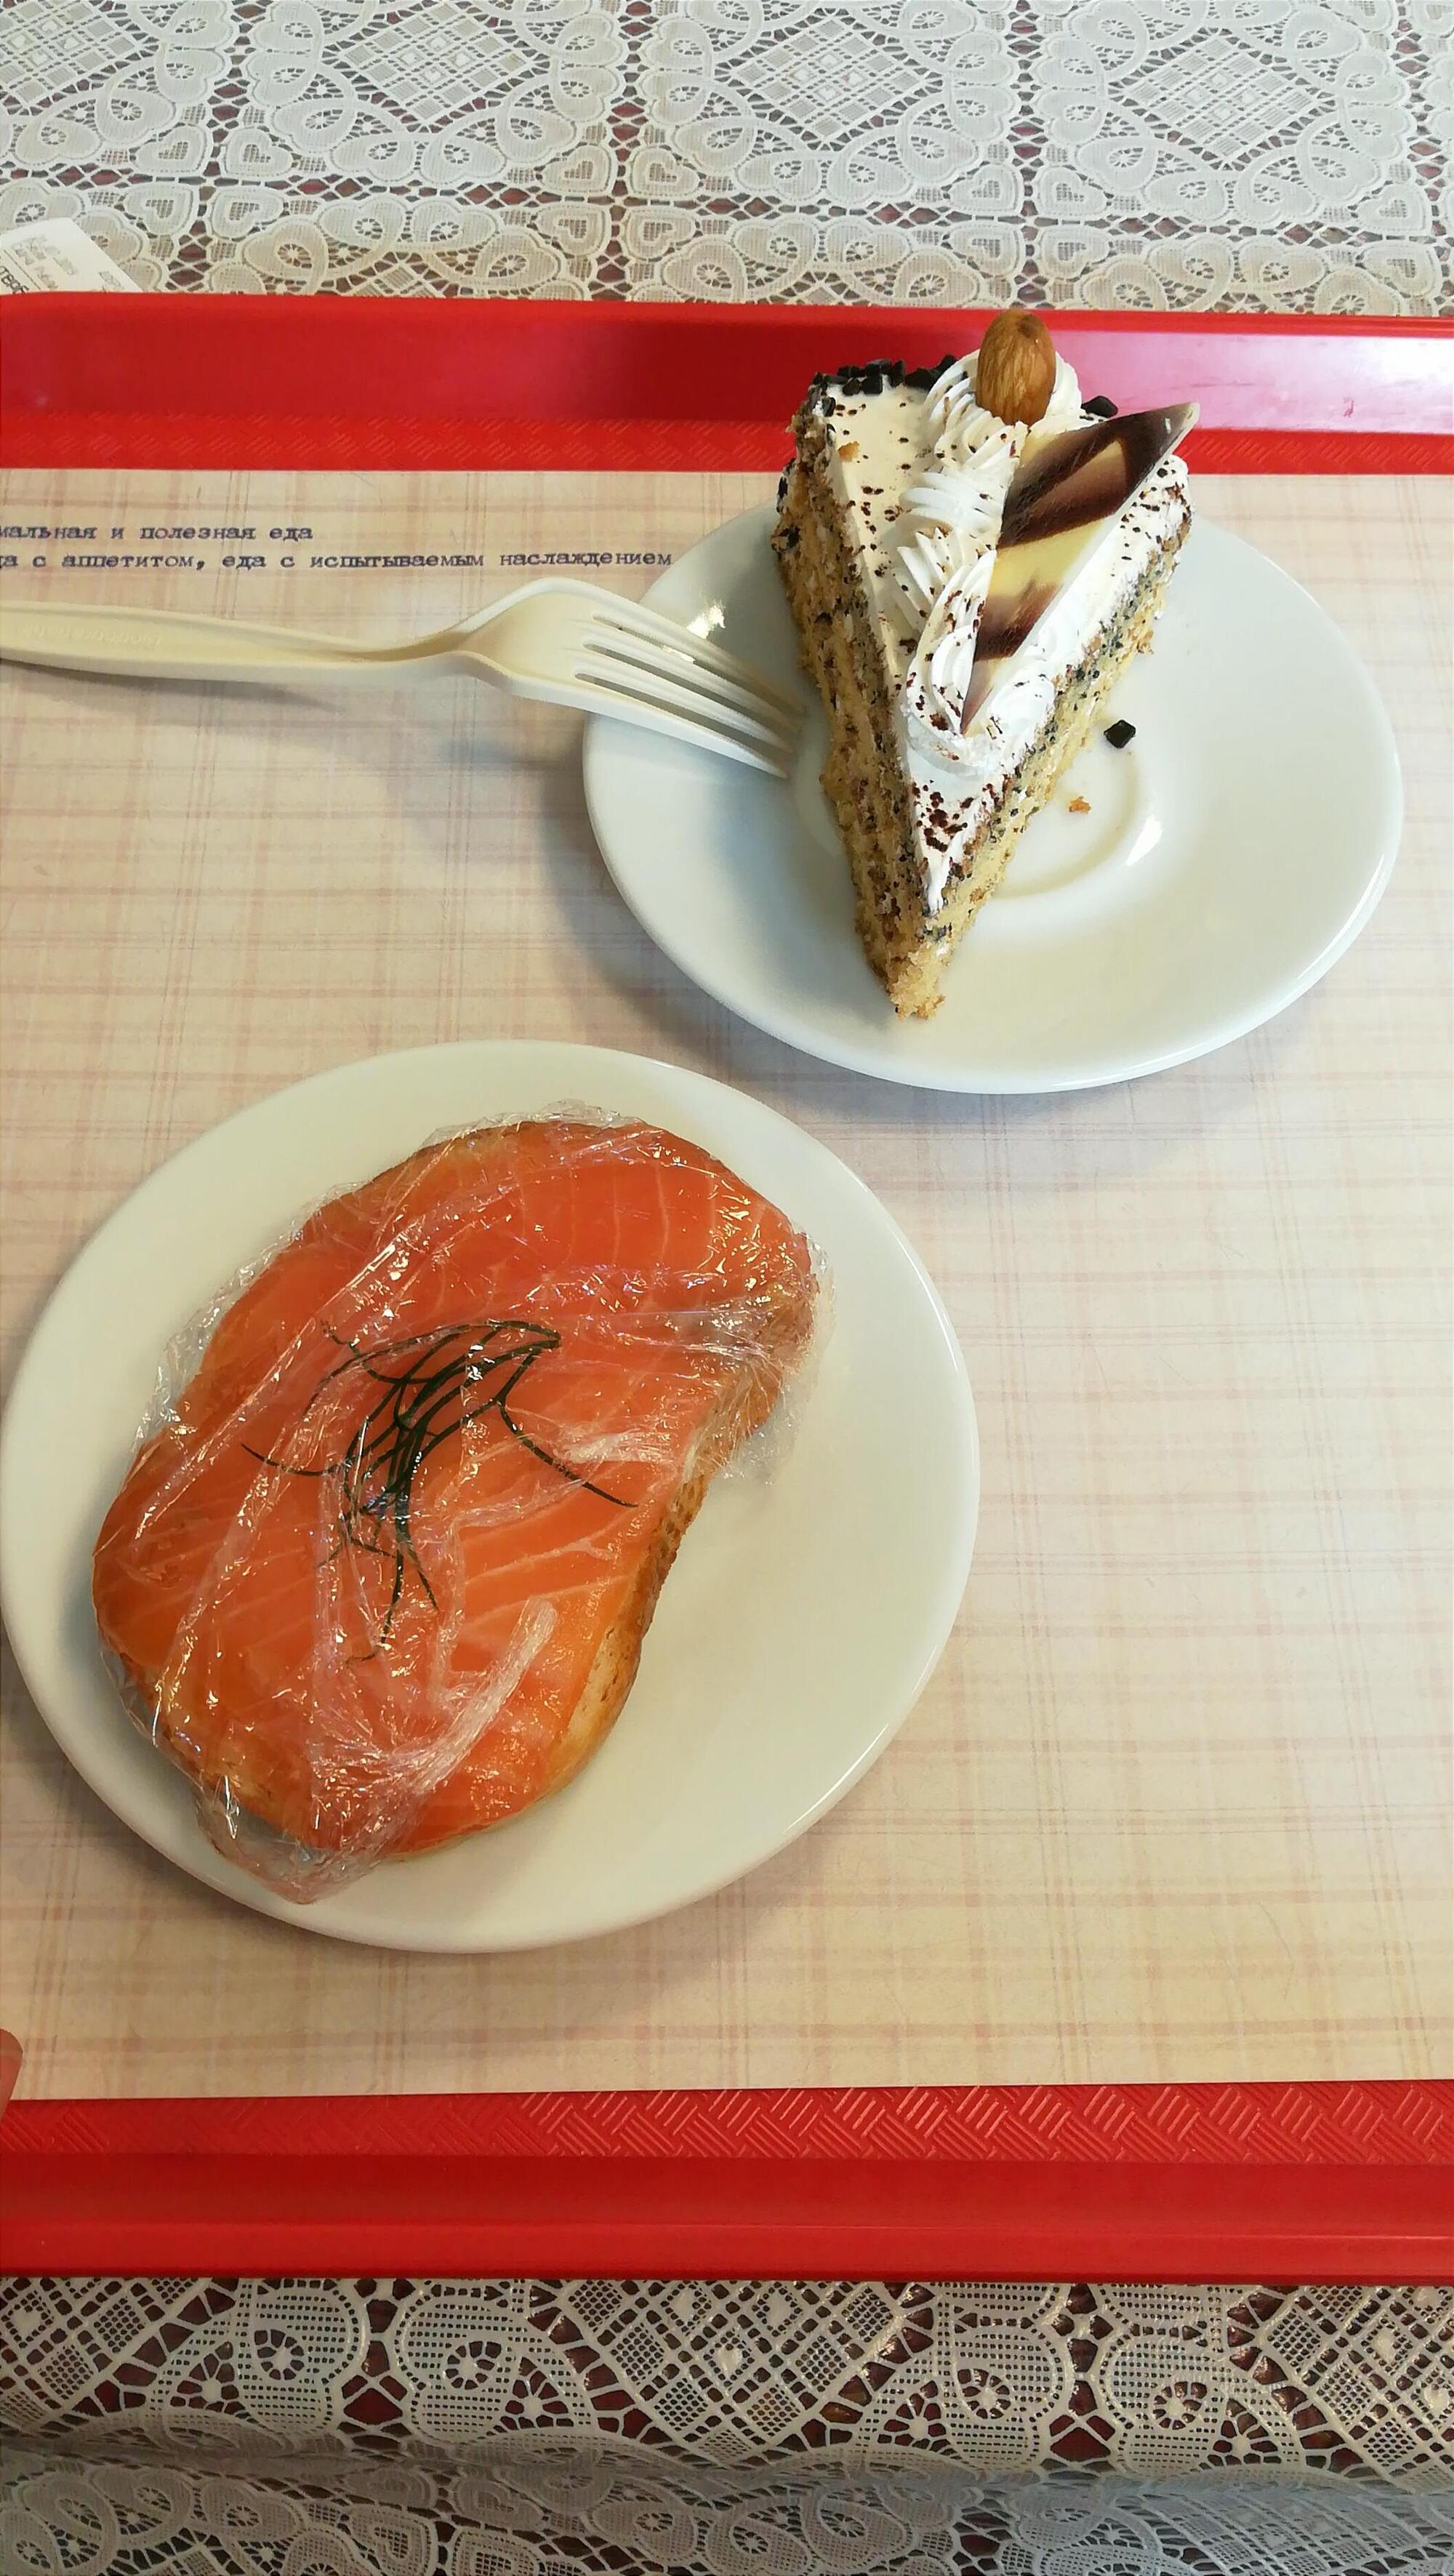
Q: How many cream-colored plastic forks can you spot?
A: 1